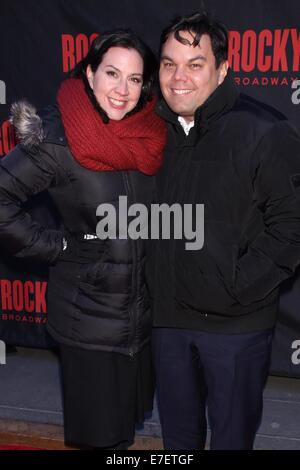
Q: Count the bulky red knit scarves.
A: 1